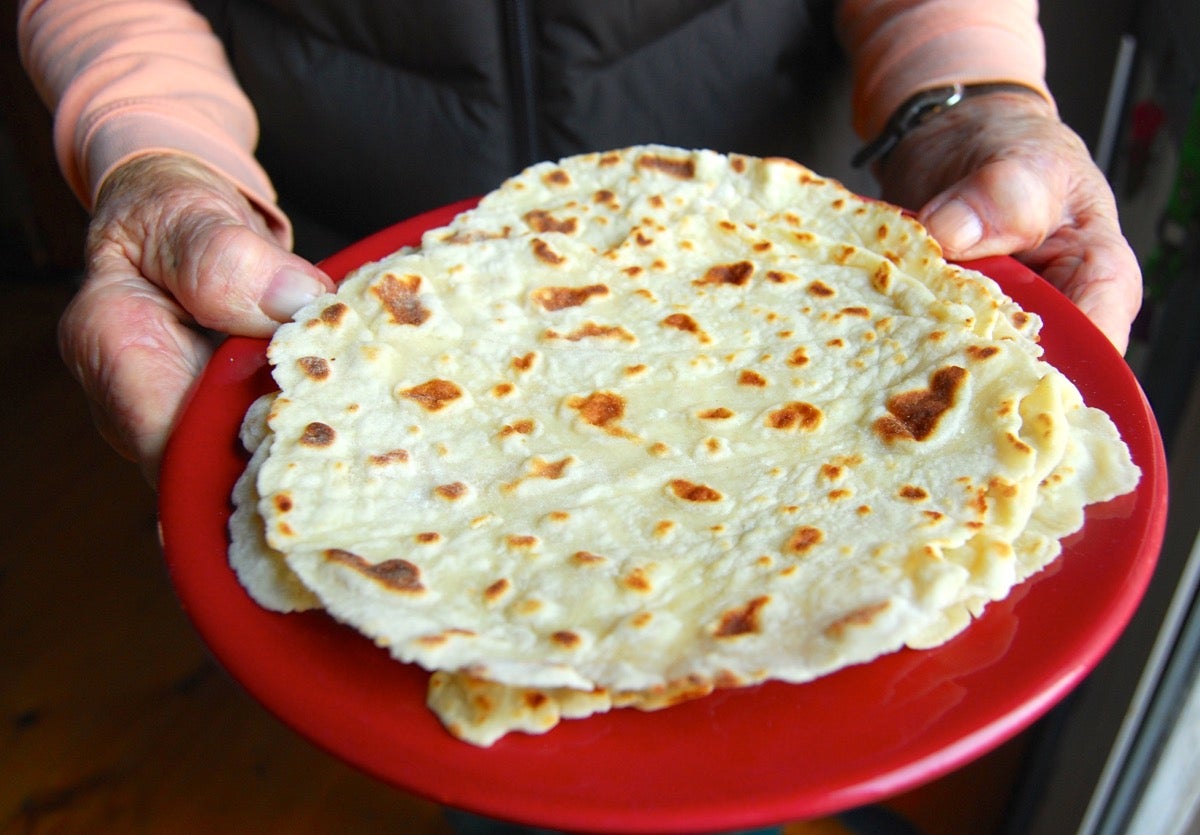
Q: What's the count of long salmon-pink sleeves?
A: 2